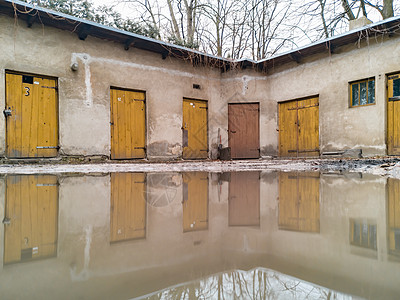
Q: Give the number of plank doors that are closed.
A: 6